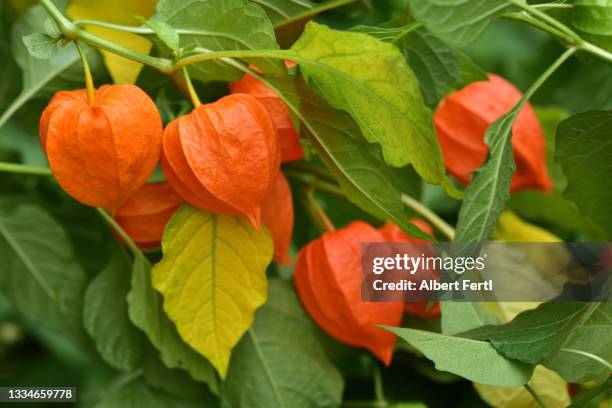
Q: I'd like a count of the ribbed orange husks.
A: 8